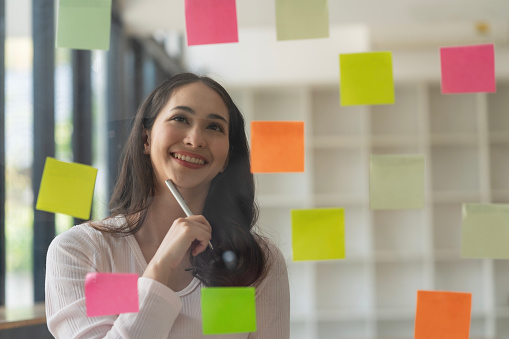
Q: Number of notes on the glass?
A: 13